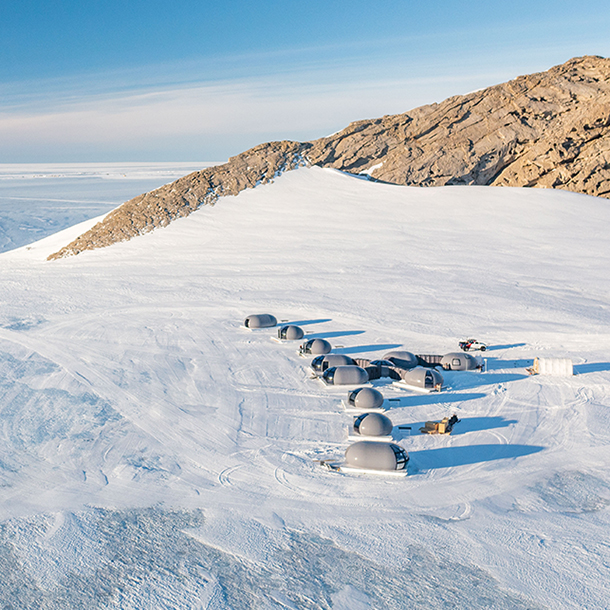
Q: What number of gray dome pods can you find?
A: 11